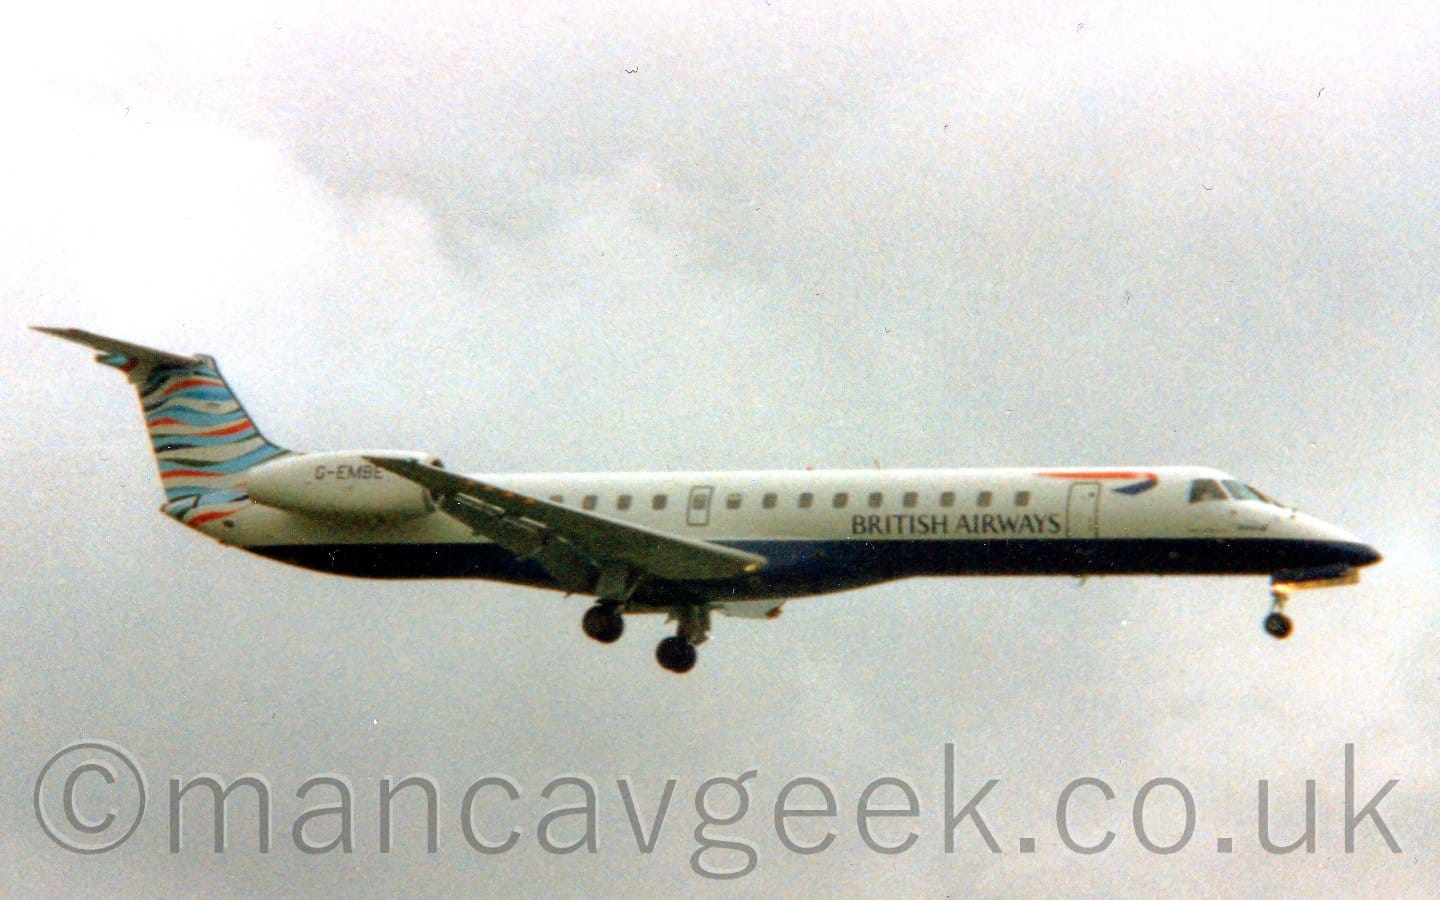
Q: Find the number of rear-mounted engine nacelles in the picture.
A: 1